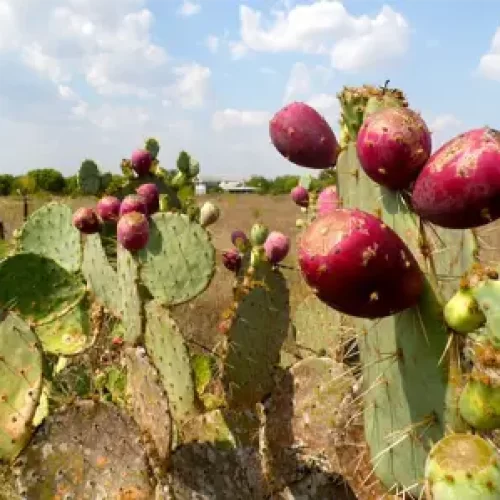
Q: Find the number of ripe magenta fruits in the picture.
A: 15